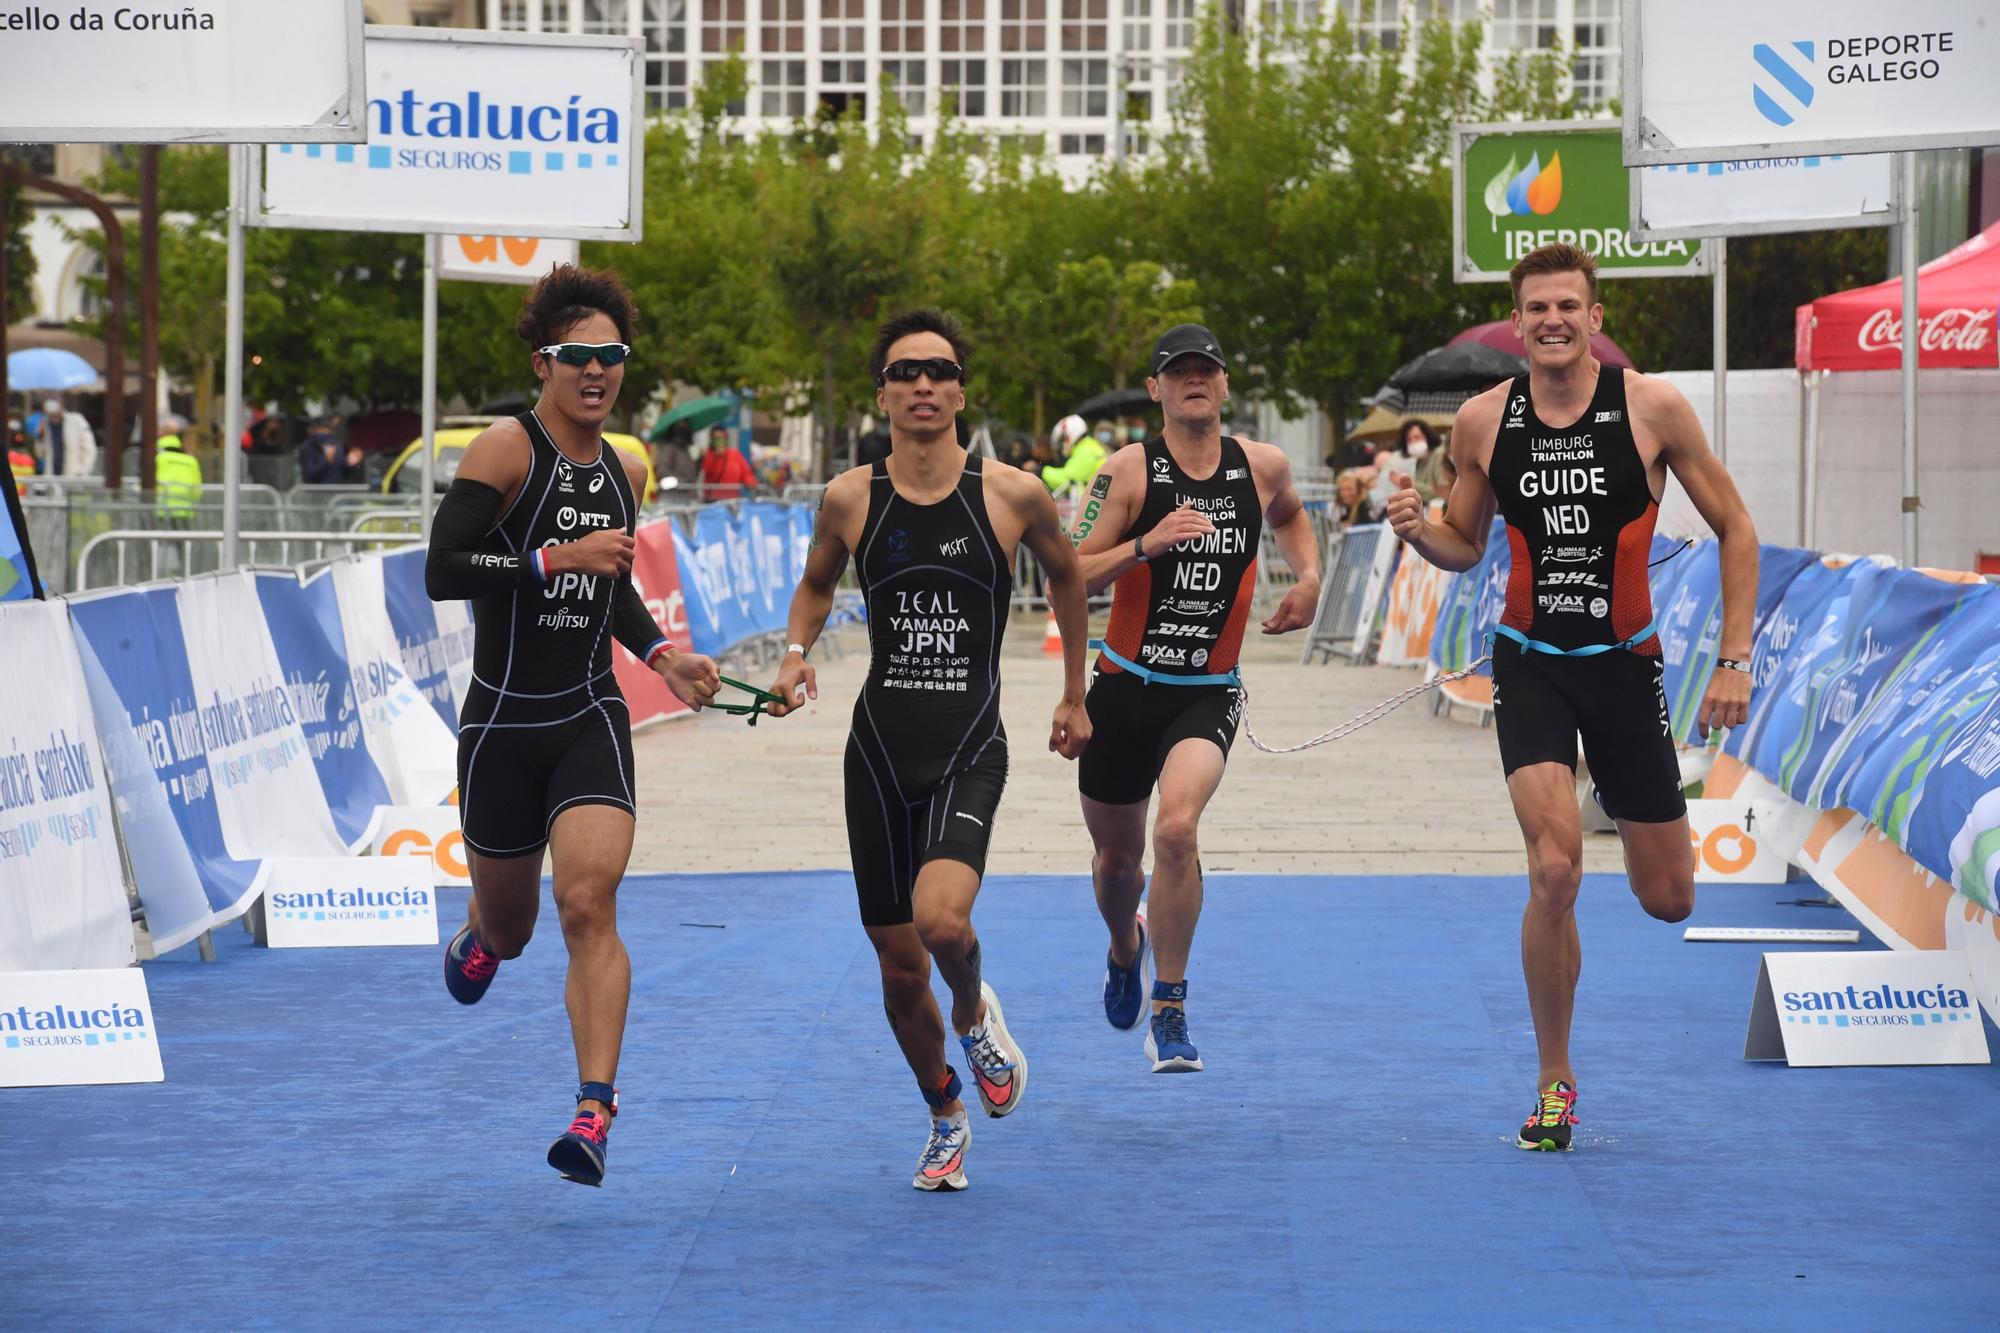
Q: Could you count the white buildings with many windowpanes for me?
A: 1